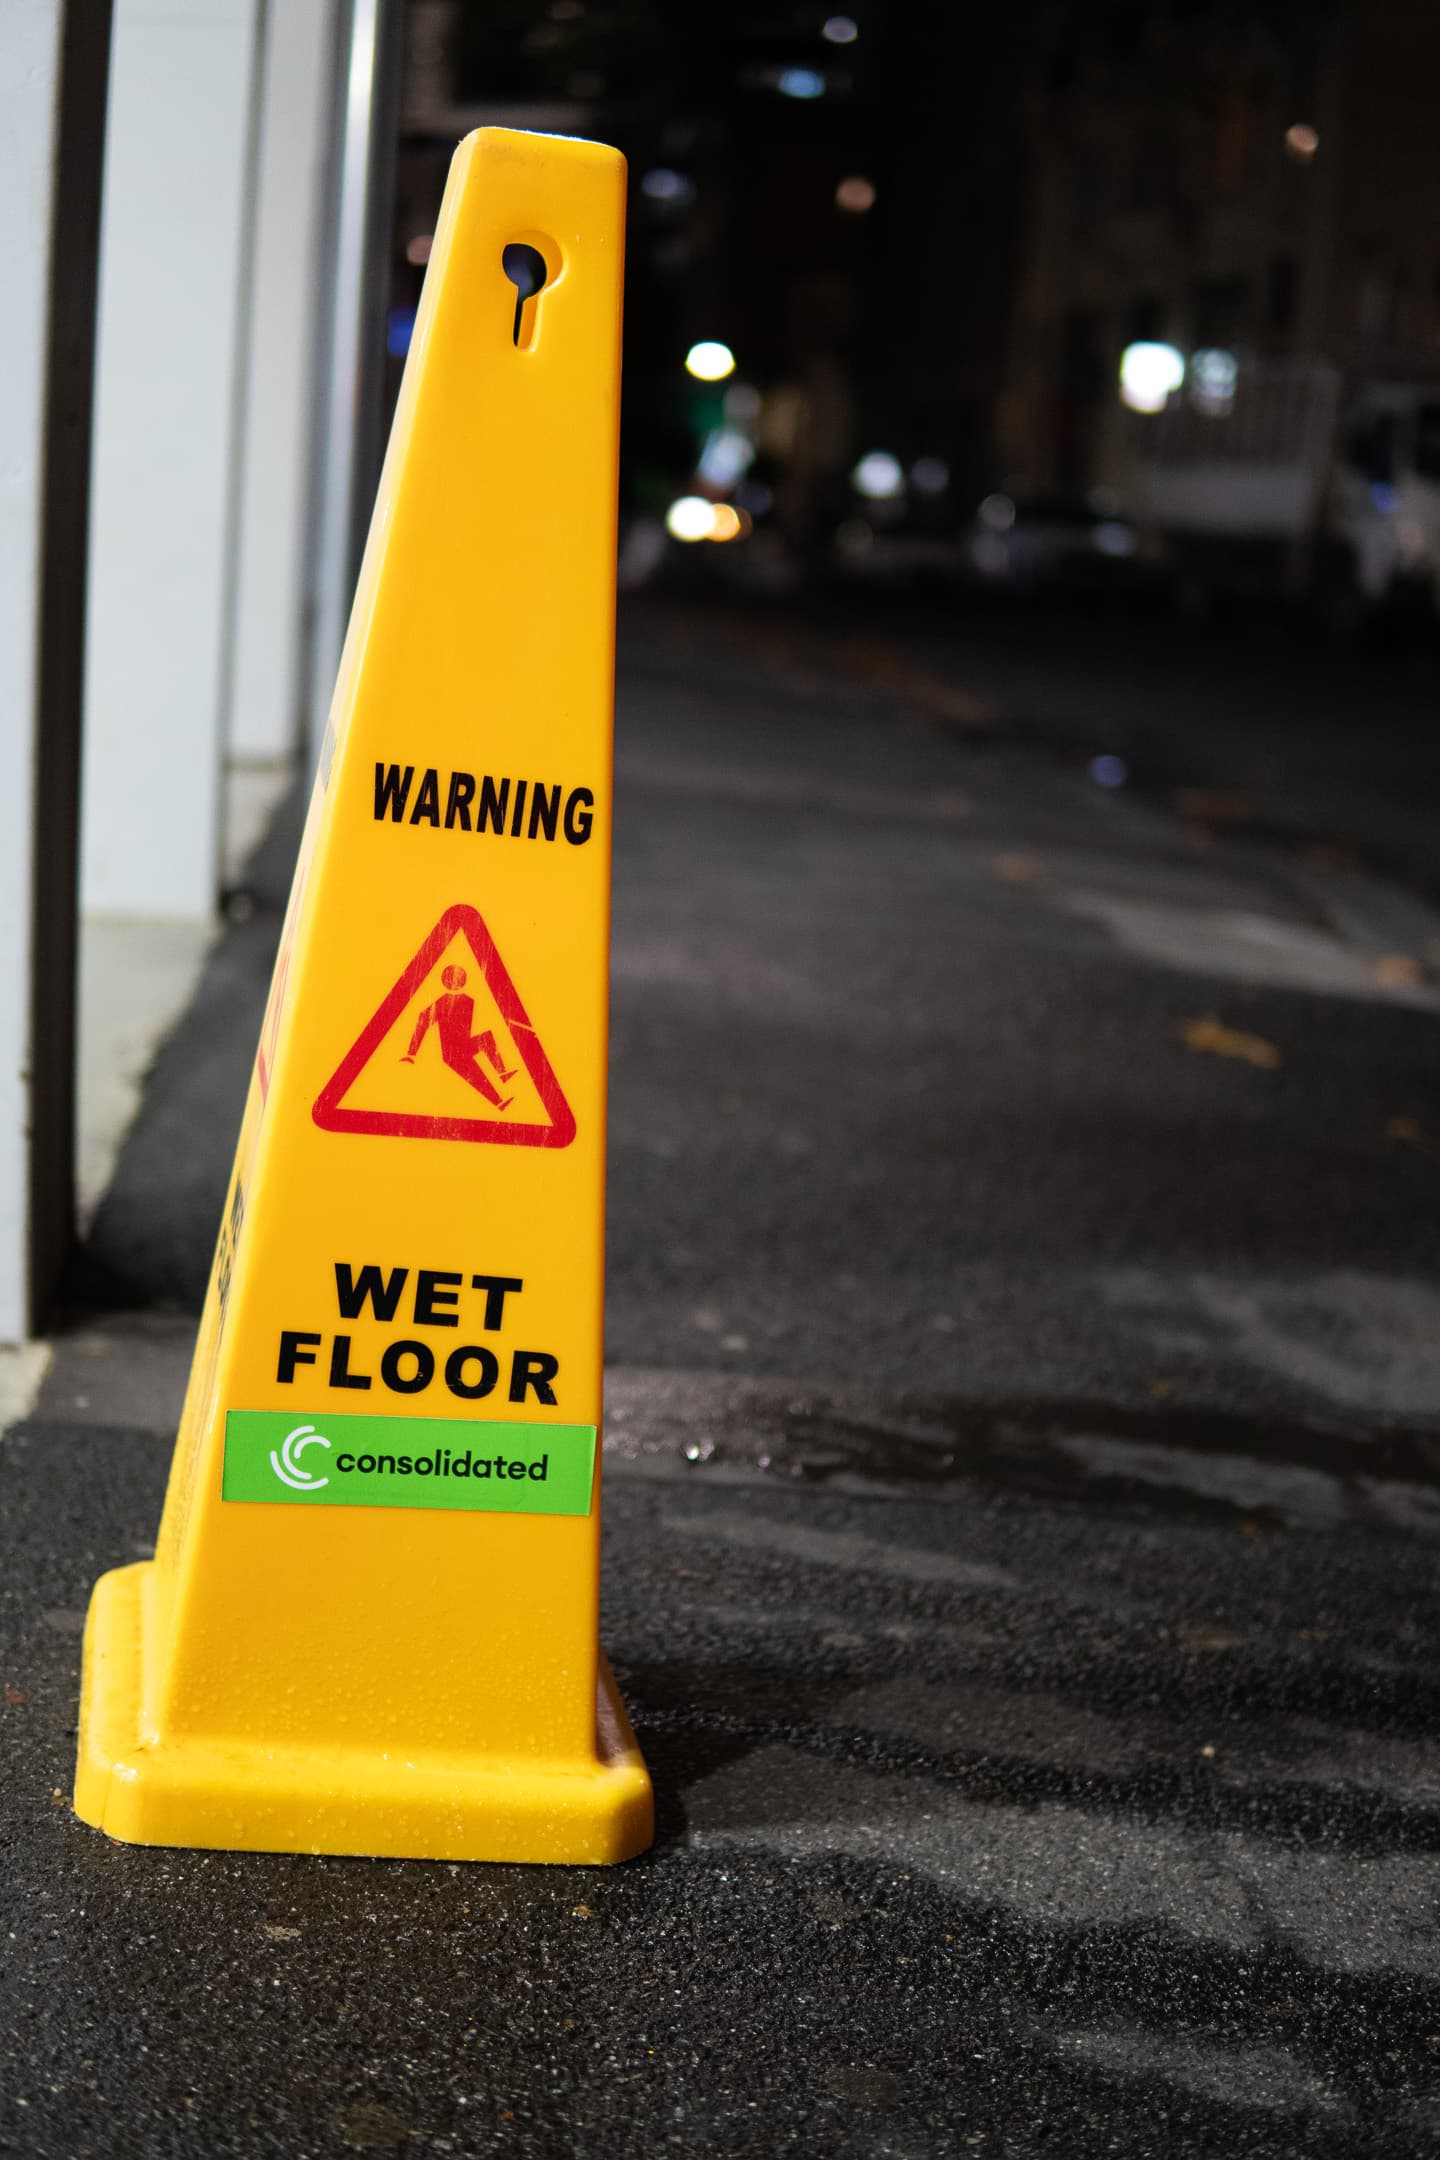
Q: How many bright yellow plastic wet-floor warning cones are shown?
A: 1